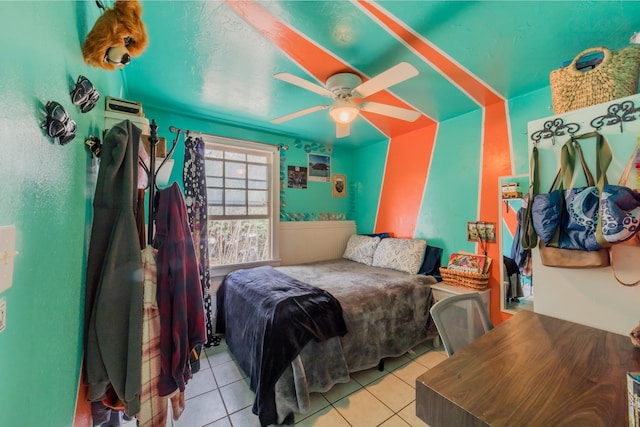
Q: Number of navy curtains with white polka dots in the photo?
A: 1